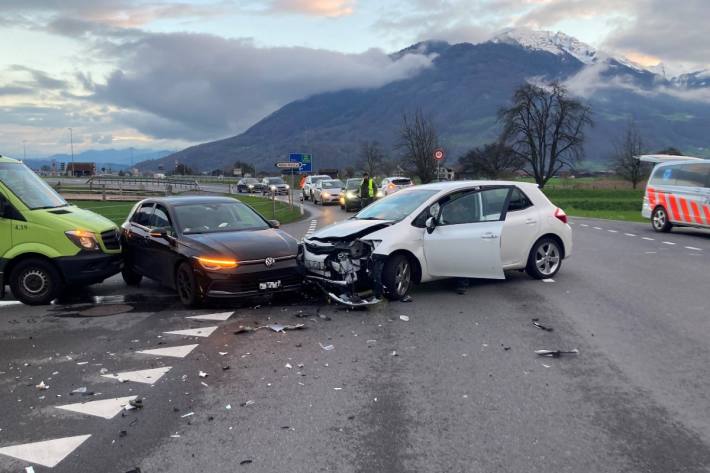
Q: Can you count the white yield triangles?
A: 6